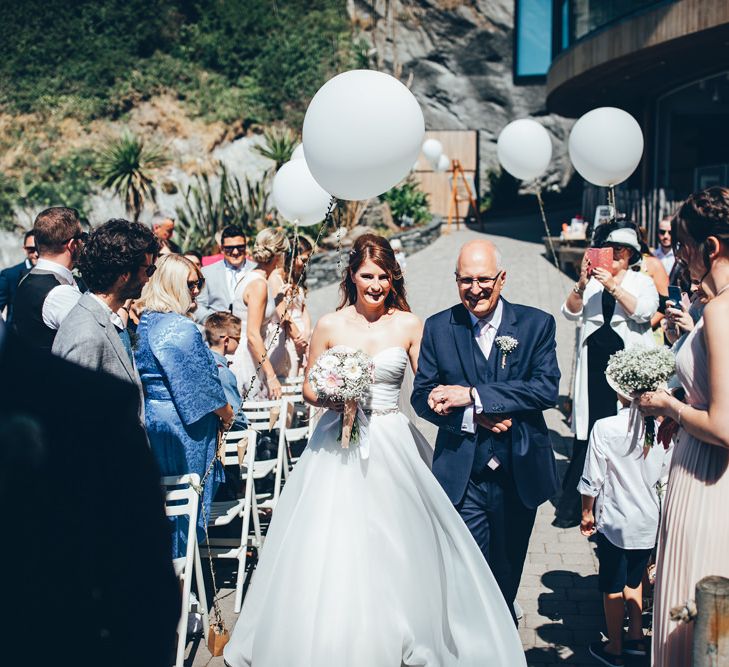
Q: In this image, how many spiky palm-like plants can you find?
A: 2